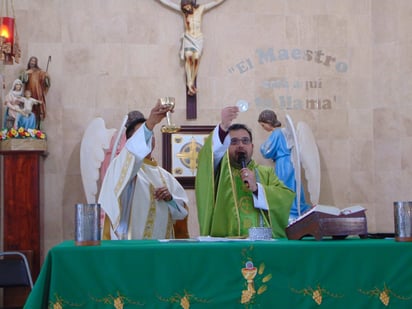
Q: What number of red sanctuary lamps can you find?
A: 1